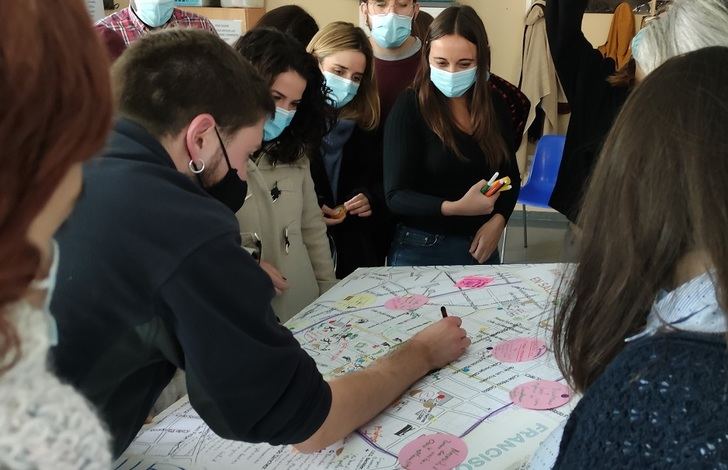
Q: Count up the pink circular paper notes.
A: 5